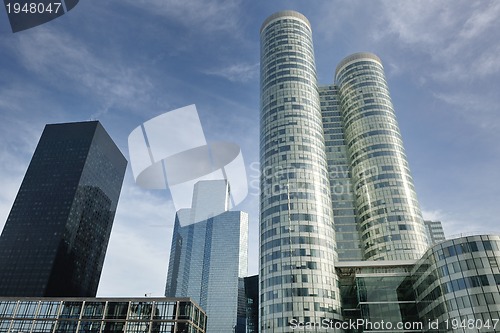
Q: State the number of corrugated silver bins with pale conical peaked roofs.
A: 0